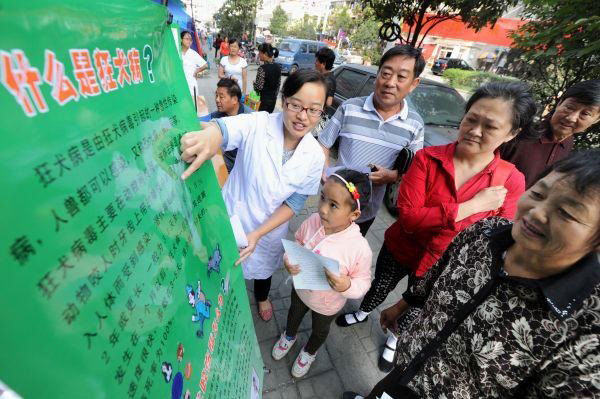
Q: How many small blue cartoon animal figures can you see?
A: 2